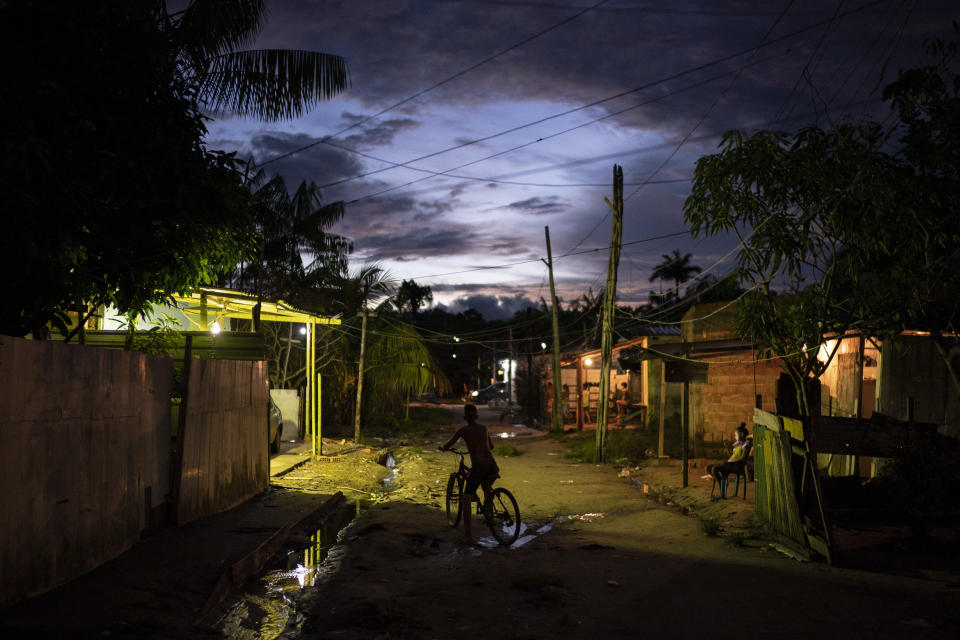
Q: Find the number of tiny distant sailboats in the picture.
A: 0